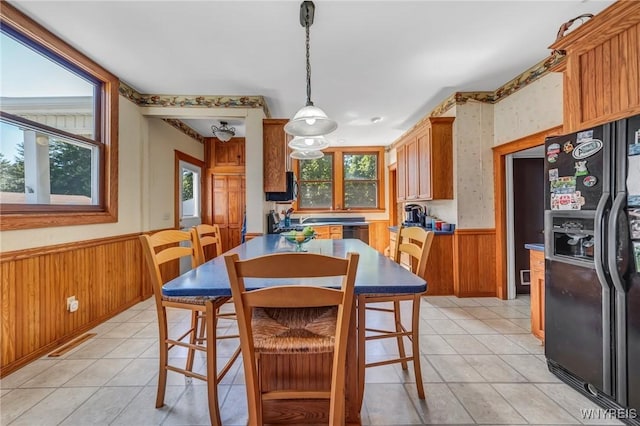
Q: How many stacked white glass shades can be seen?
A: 3